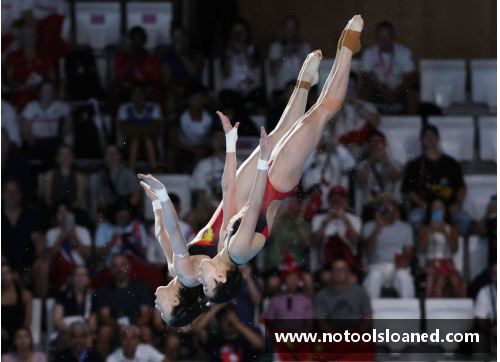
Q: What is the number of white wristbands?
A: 4